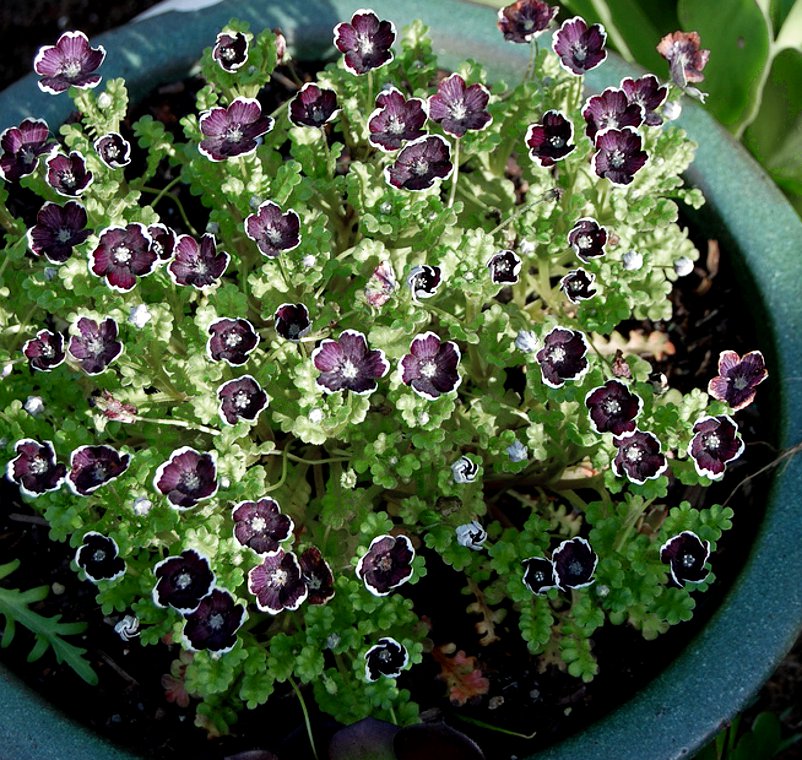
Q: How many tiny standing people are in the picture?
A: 0